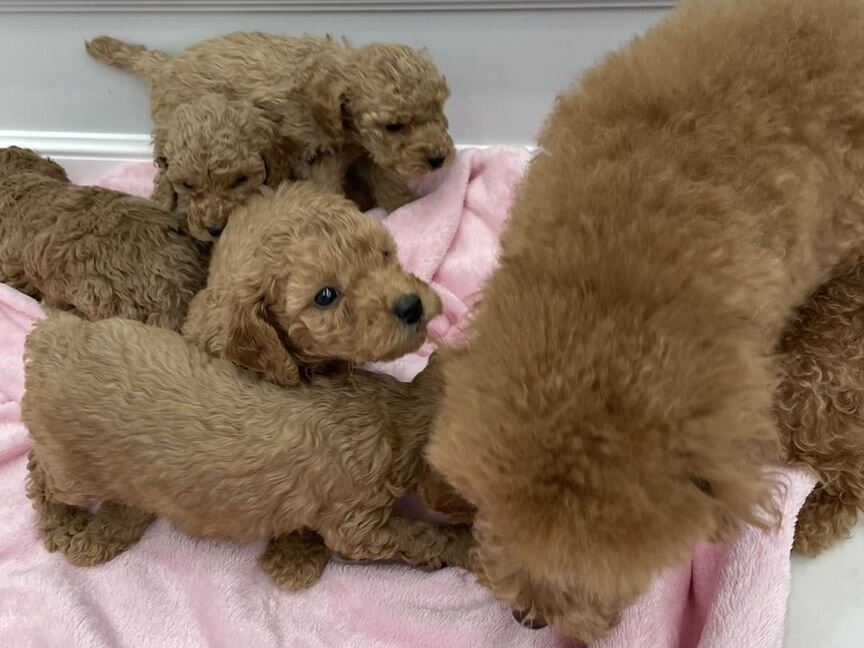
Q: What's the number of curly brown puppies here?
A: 5